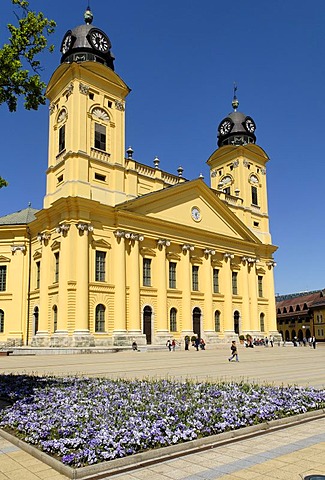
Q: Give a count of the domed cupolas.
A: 2